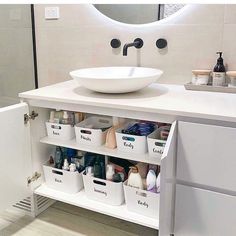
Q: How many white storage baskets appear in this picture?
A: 7